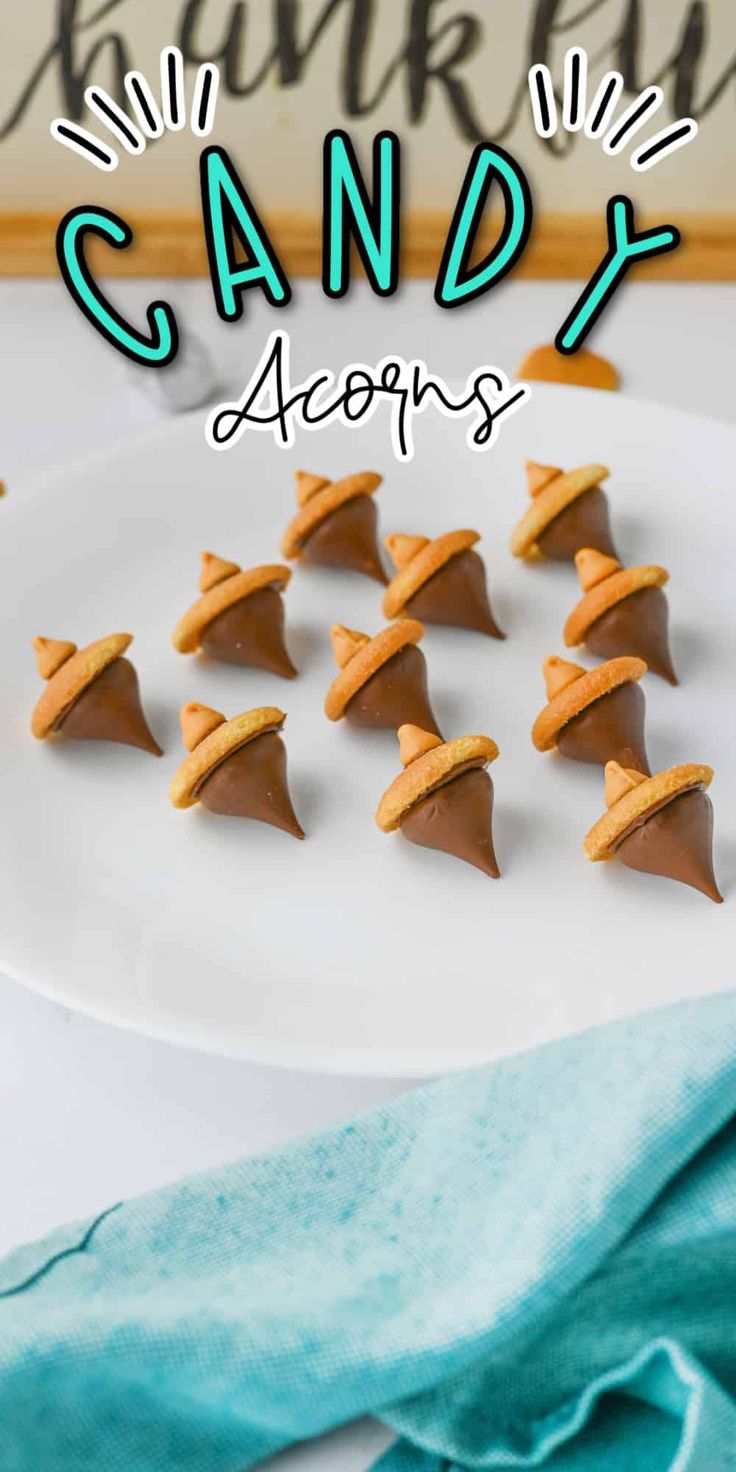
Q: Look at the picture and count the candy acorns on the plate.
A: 11